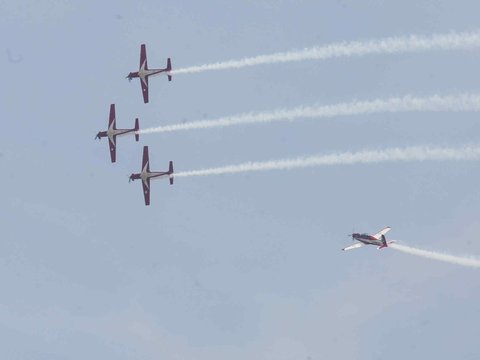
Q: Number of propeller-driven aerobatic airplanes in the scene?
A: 4